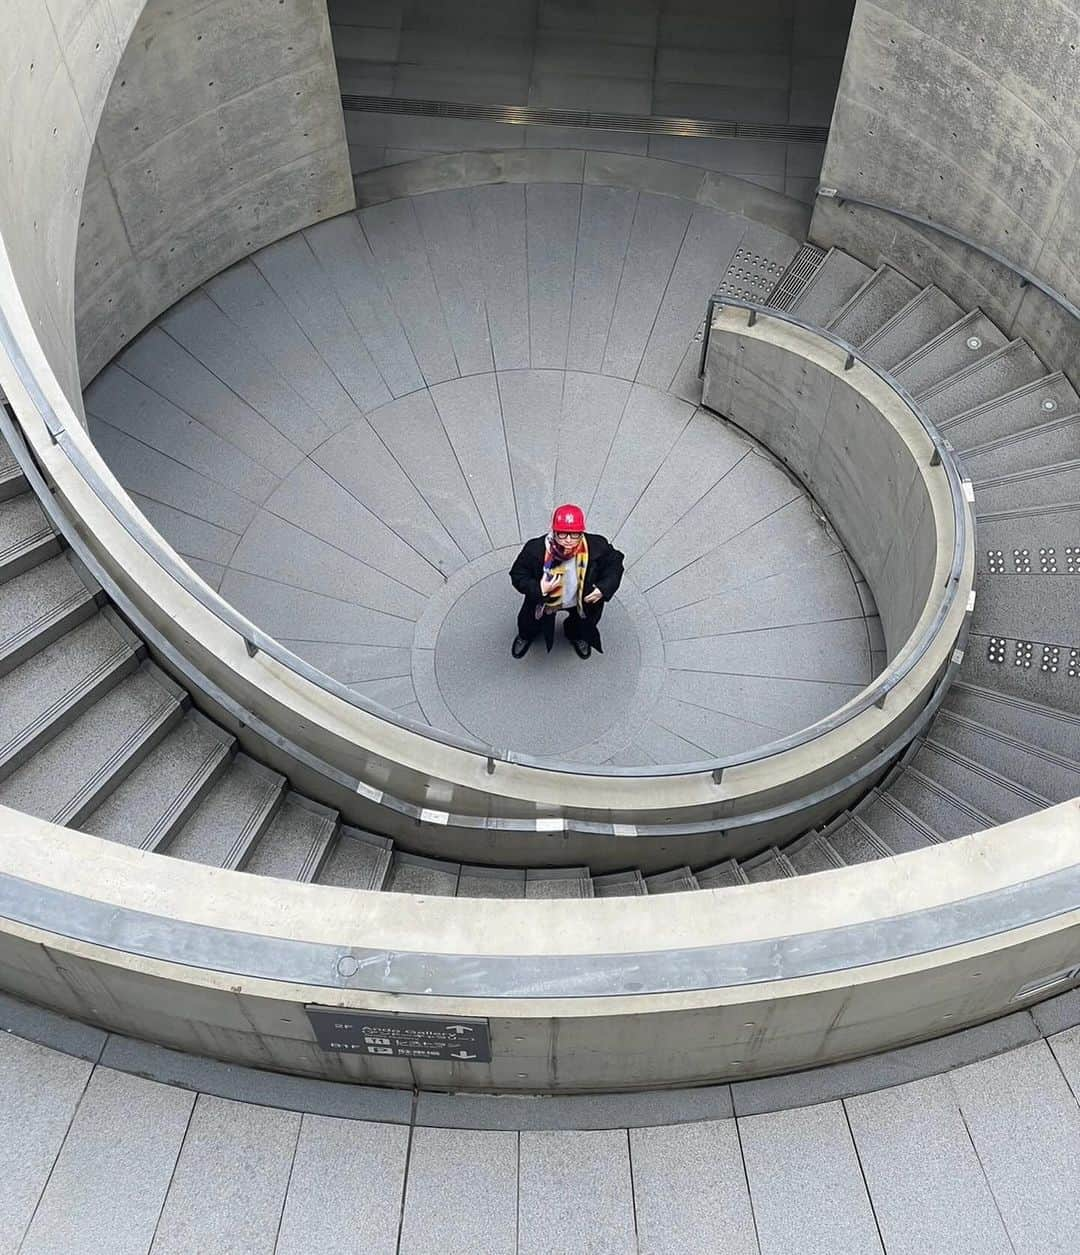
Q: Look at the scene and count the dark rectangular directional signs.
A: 1